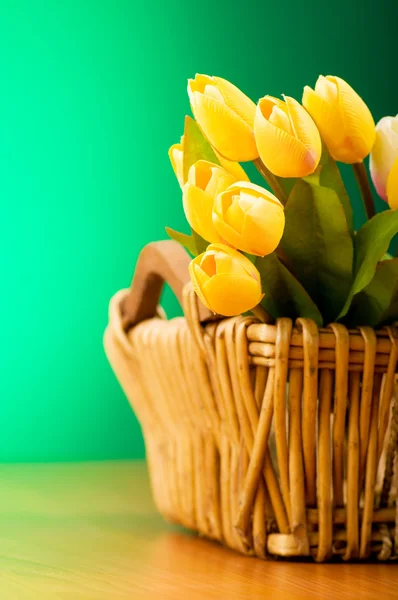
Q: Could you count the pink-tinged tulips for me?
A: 1